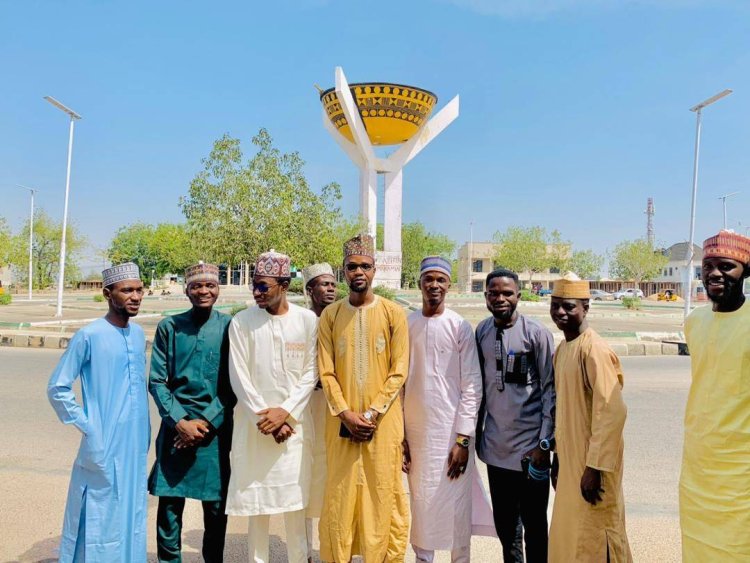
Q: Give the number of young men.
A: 9